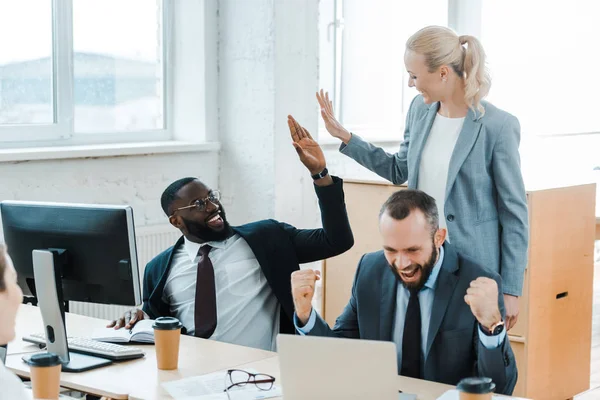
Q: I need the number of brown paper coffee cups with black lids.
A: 3